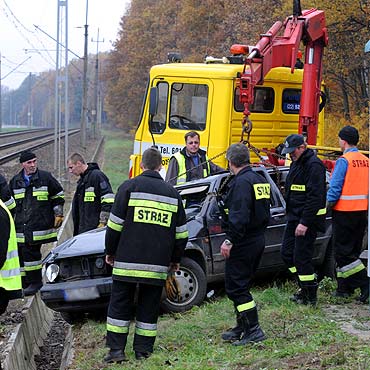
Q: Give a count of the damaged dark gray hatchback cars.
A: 1